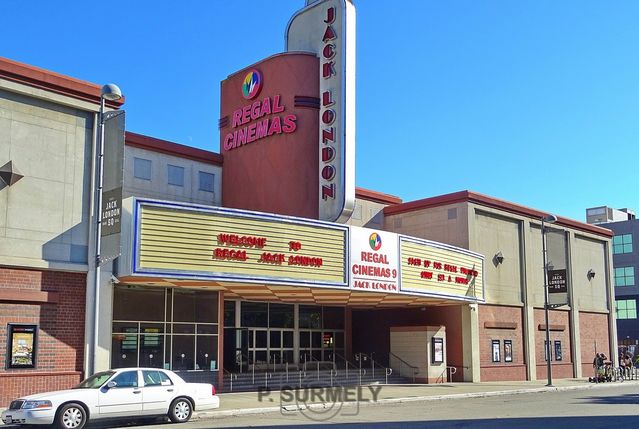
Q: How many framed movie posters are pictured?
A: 6